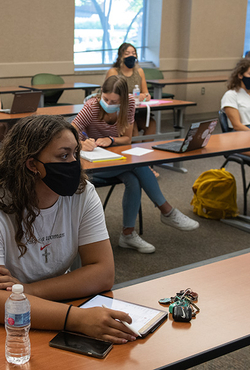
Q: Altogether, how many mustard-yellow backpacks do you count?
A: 1